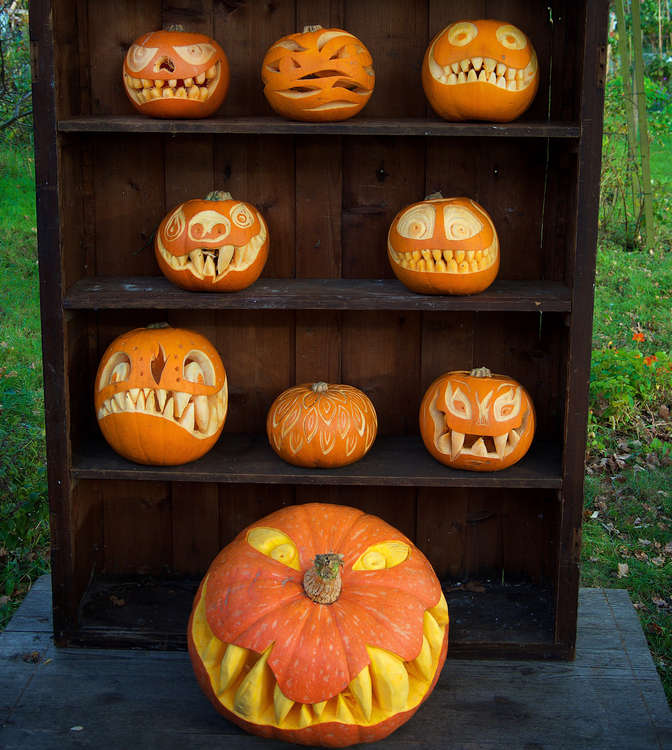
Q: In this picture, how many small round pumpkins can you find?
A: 8